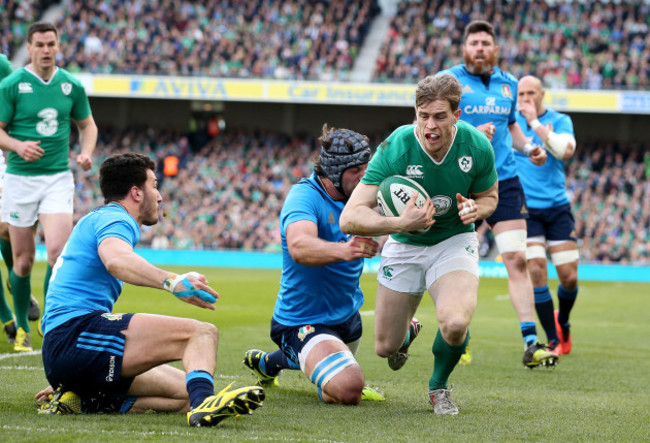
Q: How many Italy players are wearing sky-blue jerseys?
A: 4